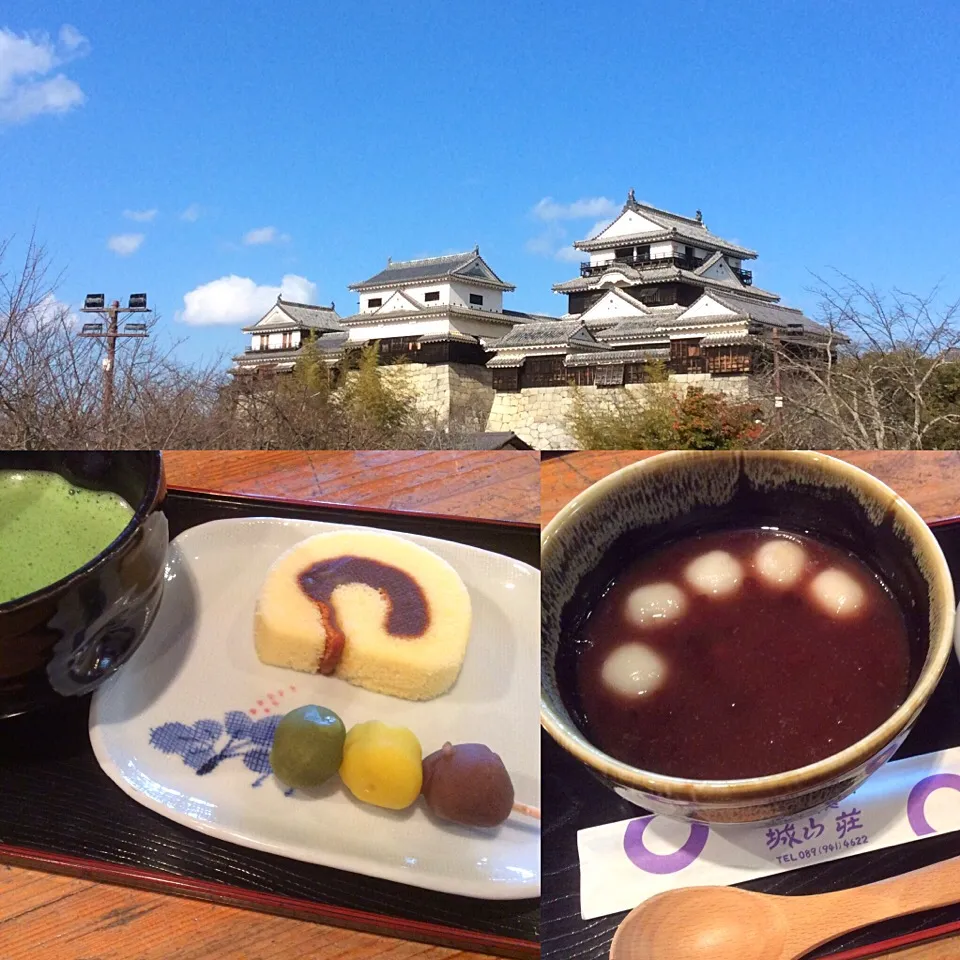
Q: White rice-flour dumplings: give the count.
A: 5